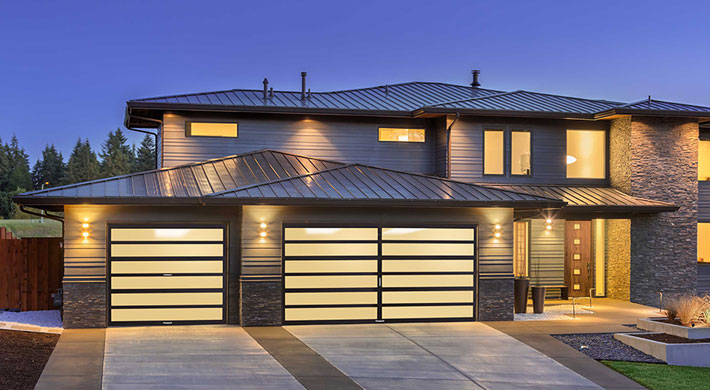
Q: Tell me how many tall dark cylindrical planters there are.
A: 2